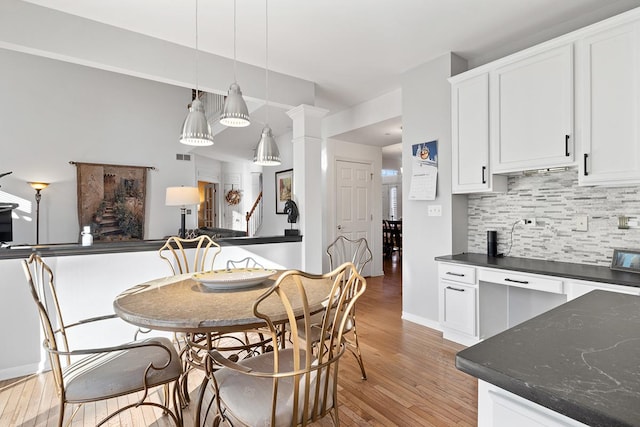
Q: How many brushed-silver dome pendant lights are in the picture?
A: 3